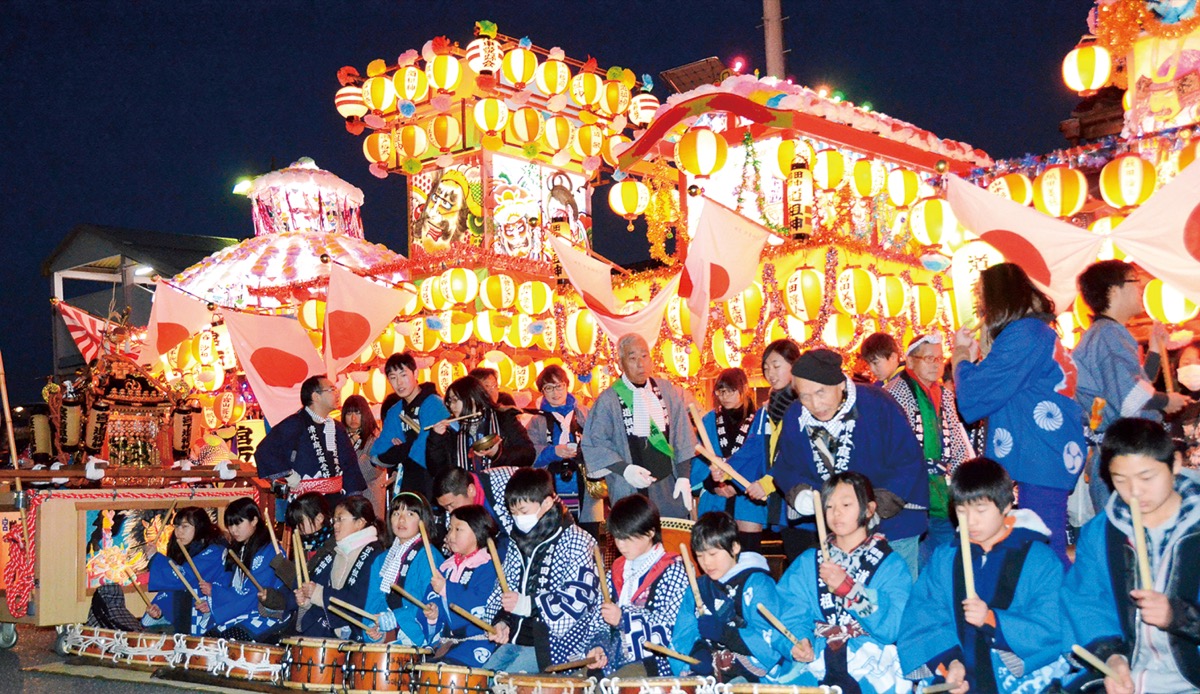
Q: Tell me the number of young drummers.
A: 12